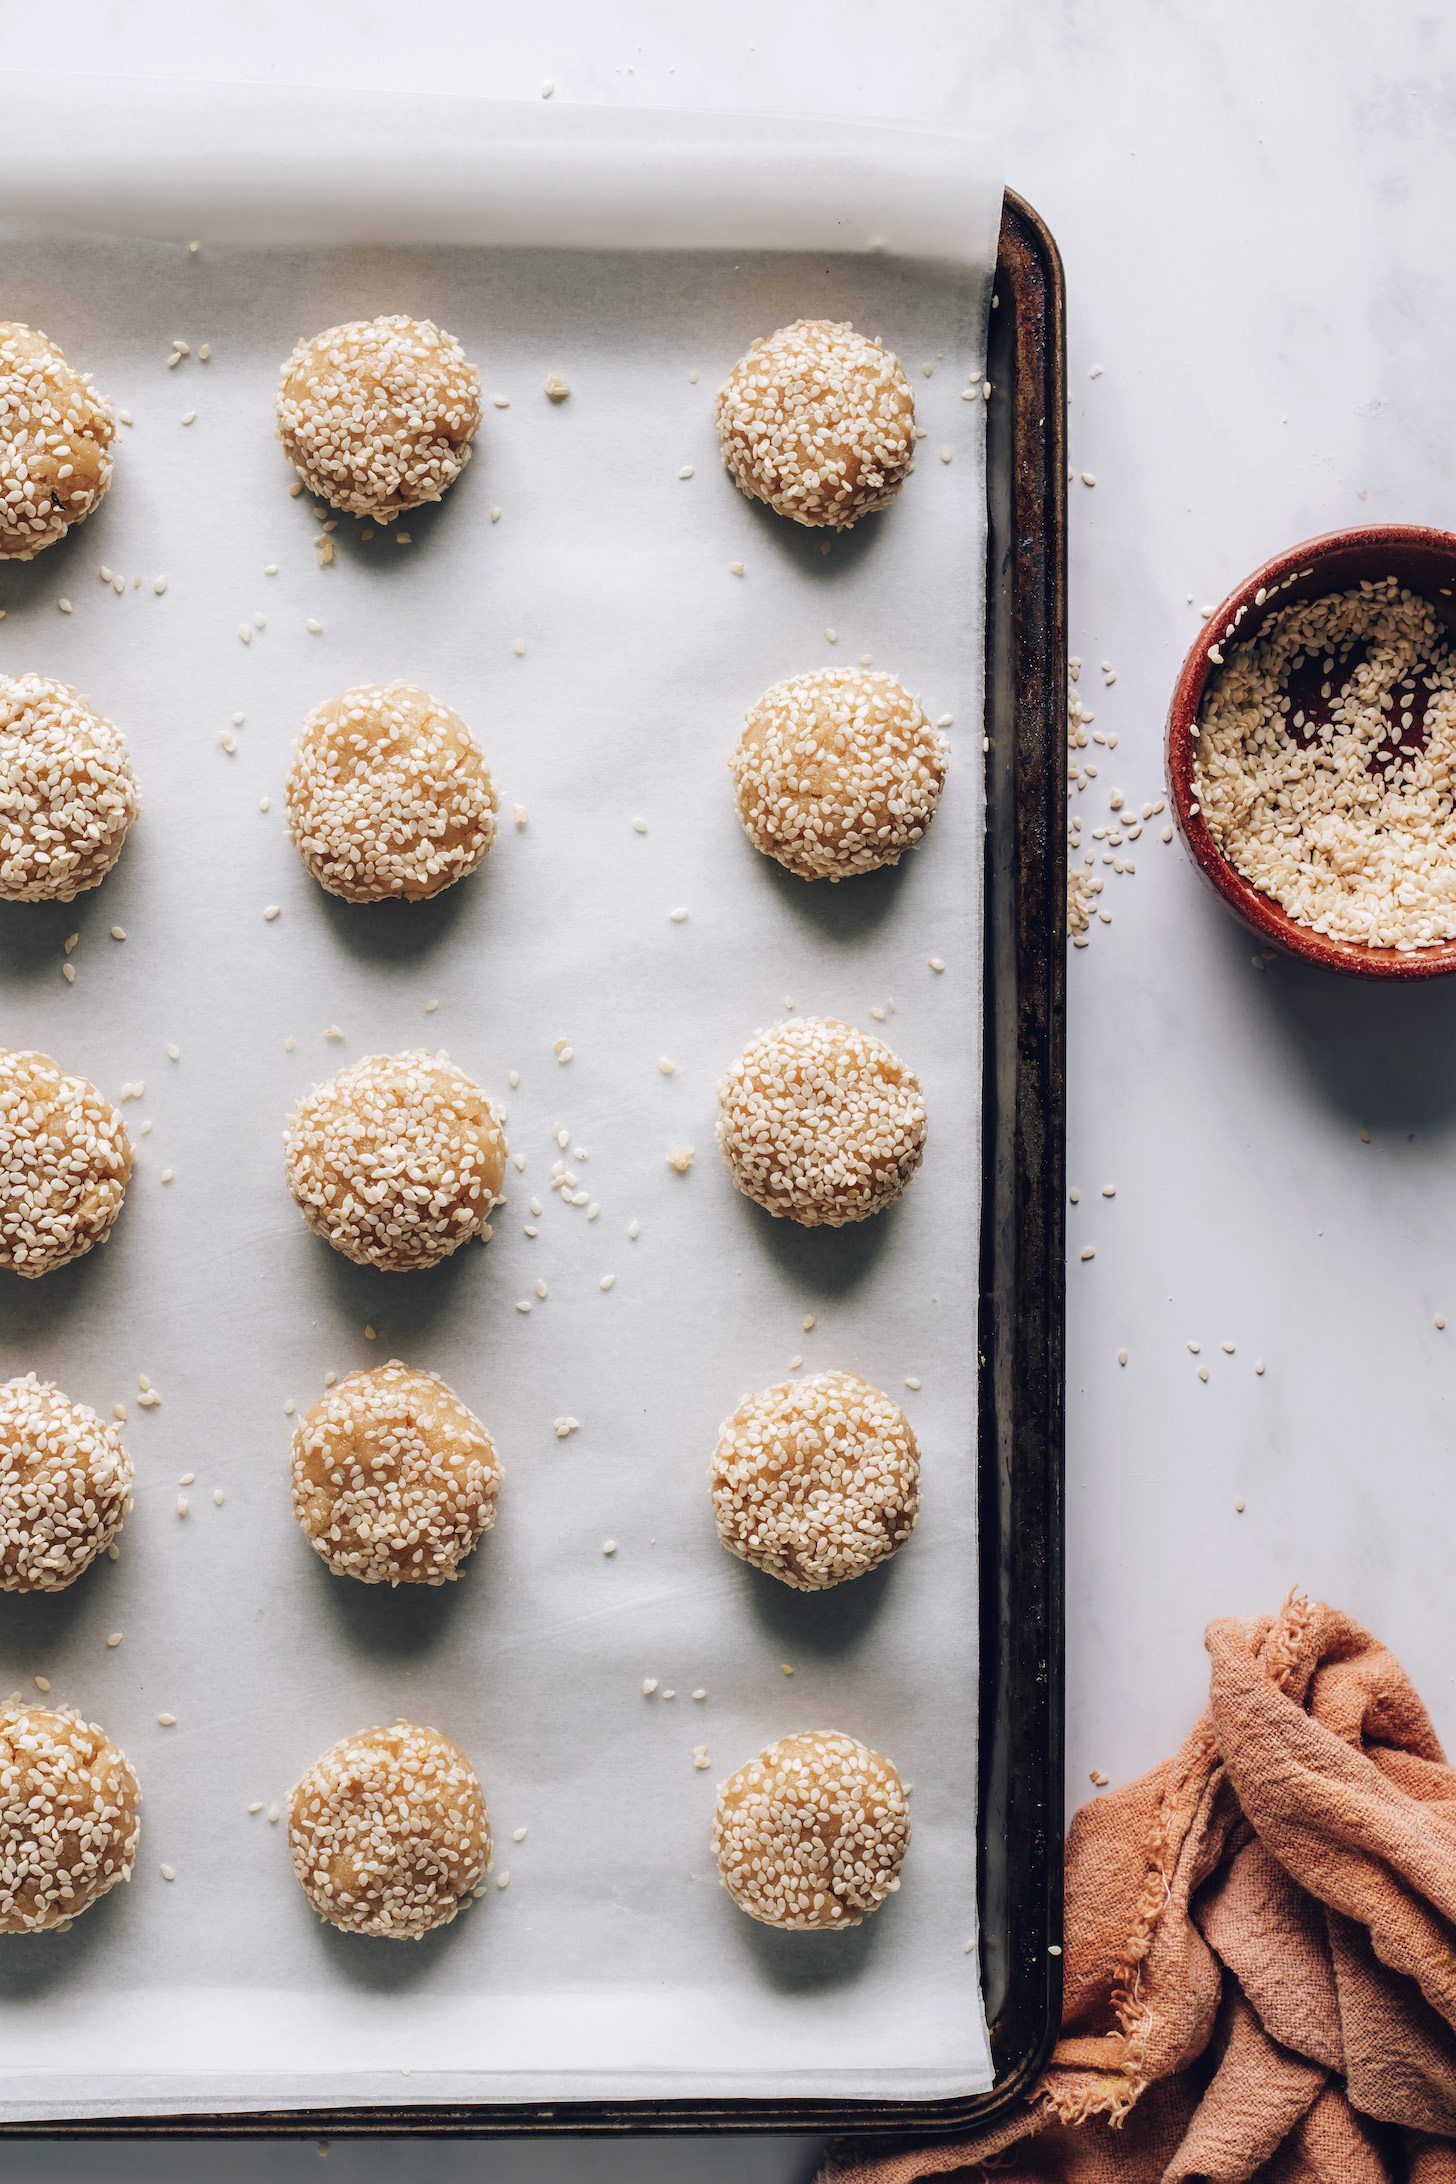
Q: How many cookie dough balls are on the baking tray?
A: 15